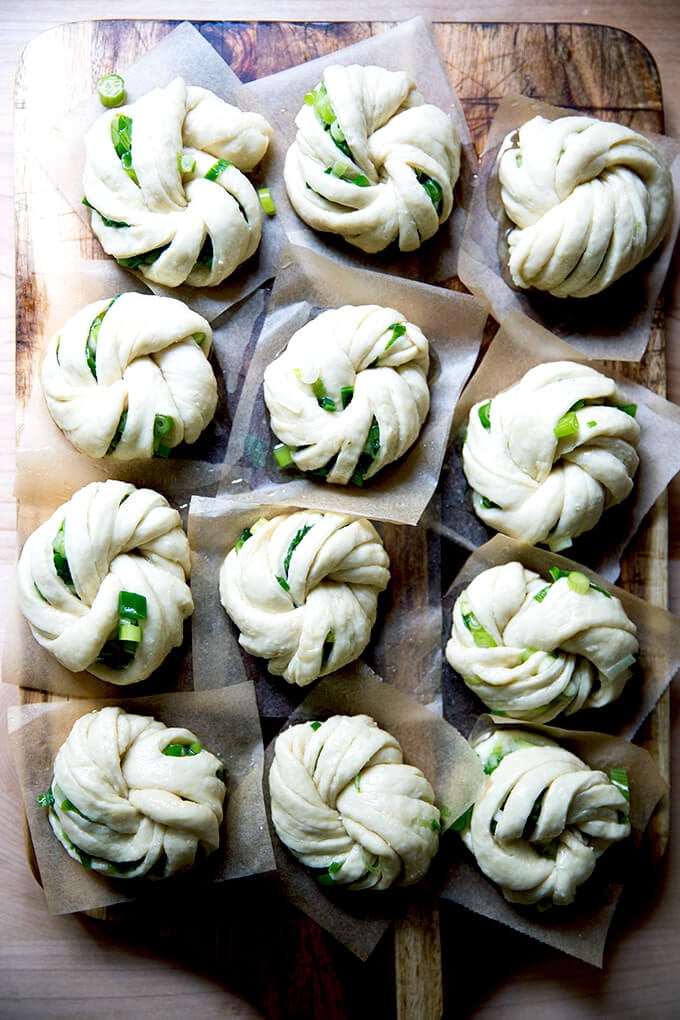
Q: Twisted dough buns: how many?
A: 12